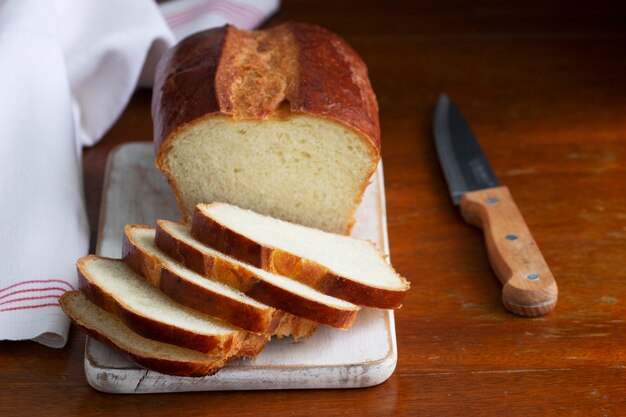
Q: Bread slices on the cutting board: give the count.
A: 5